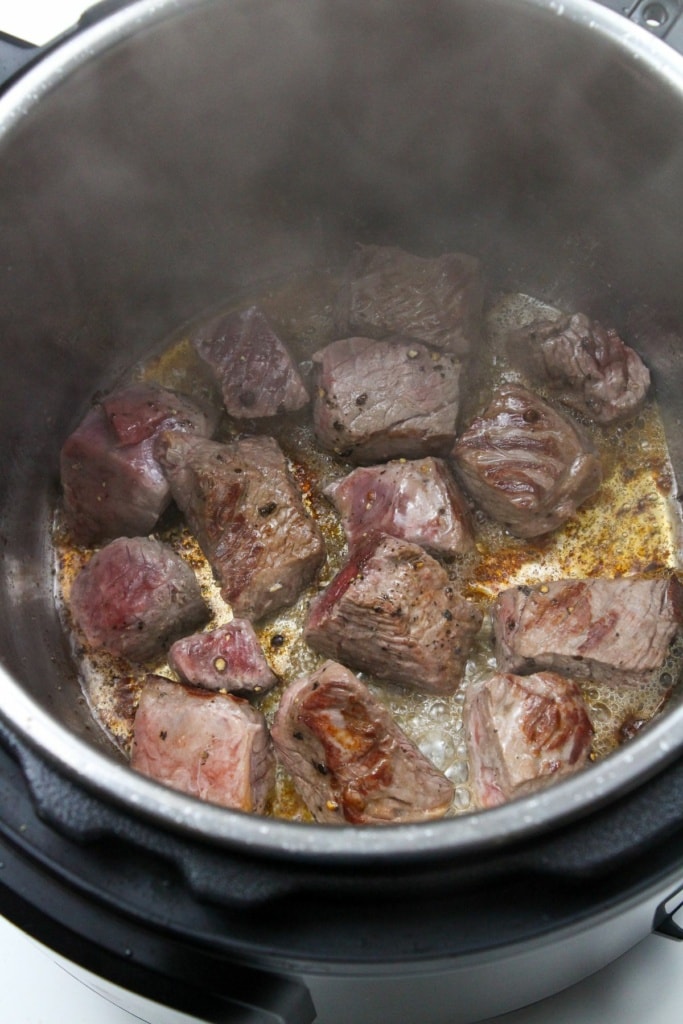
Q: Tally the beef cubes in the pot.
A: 15